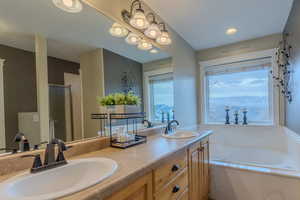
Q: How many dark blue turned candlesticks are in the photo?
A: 3